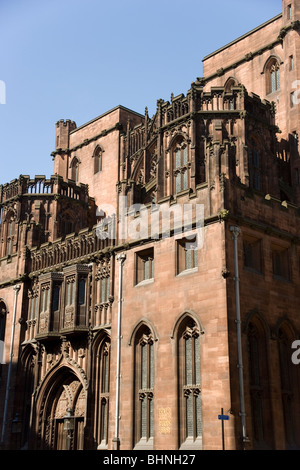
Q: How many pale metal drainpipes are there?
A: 3